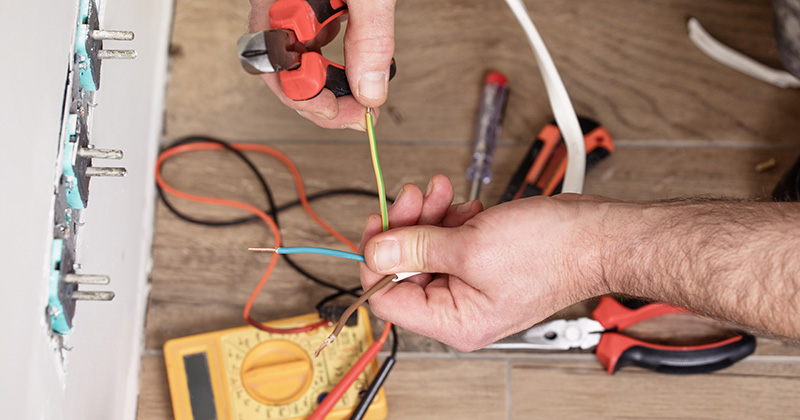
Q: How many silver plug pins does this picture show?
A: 6